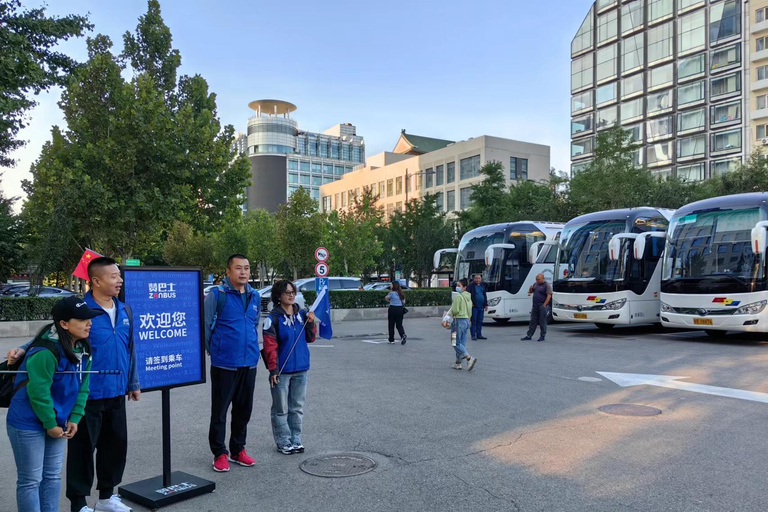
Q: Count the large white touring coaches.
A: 3